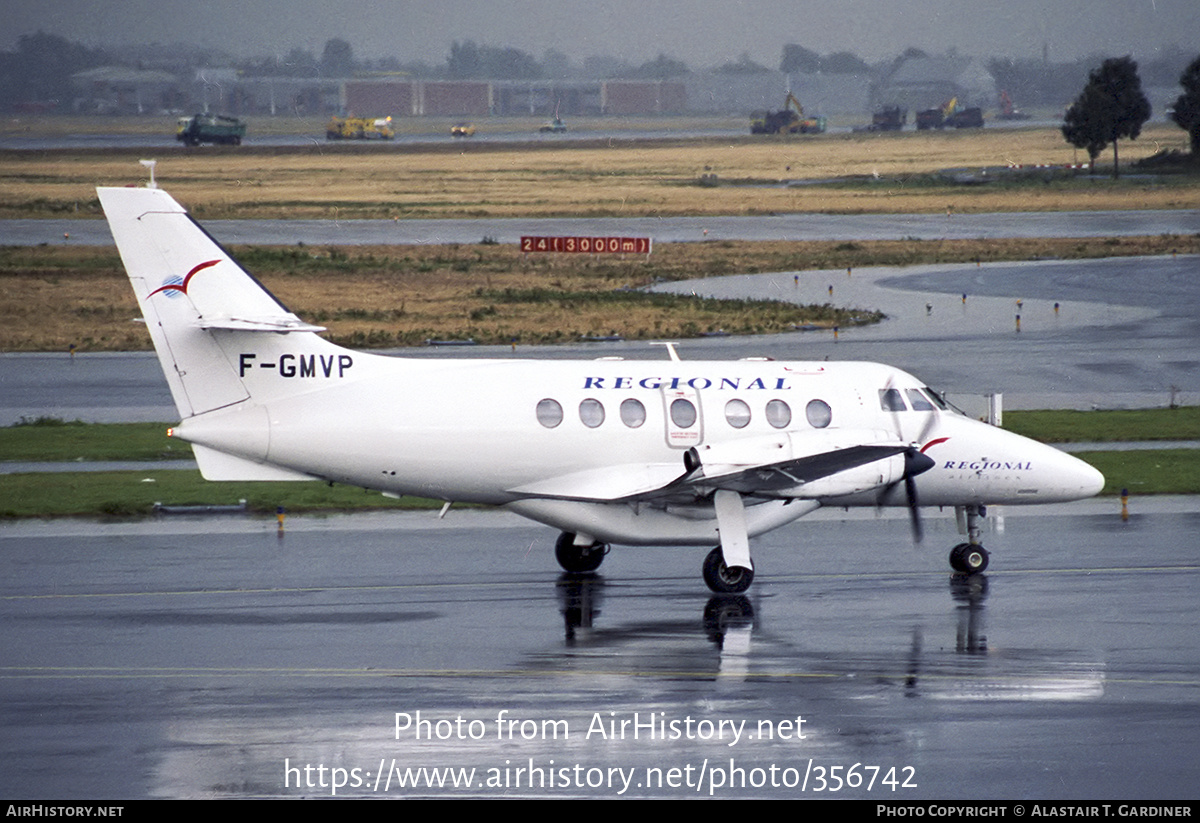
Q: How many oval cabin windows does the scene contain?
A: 7